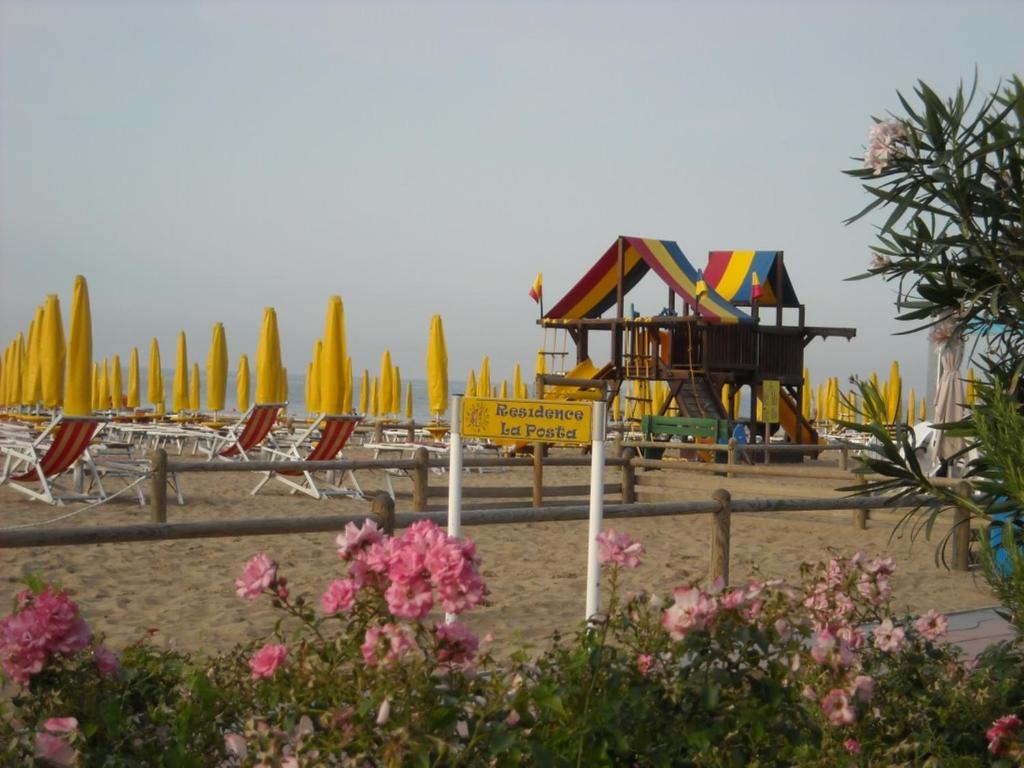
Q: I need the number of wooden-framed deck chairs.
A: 3